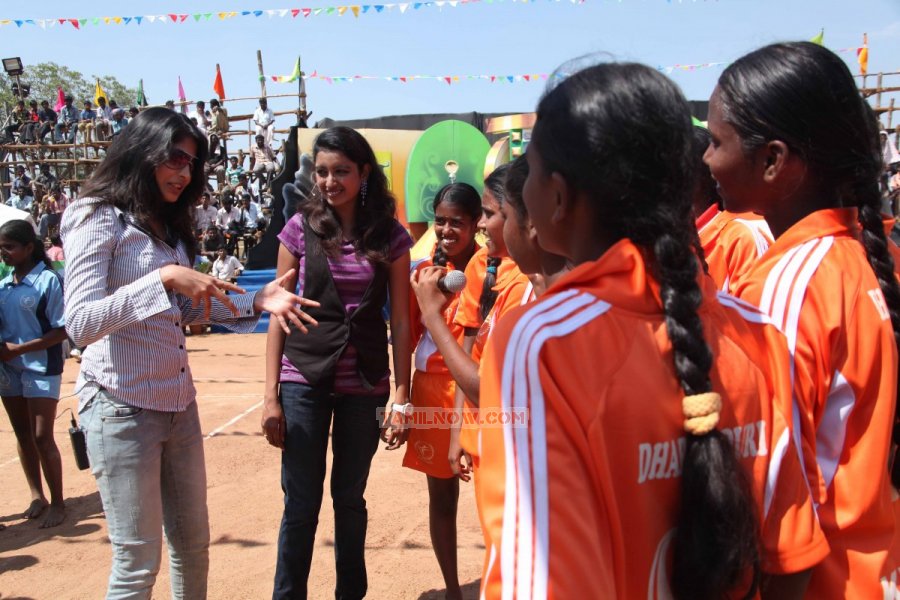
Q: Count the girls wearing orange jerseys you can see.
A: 6